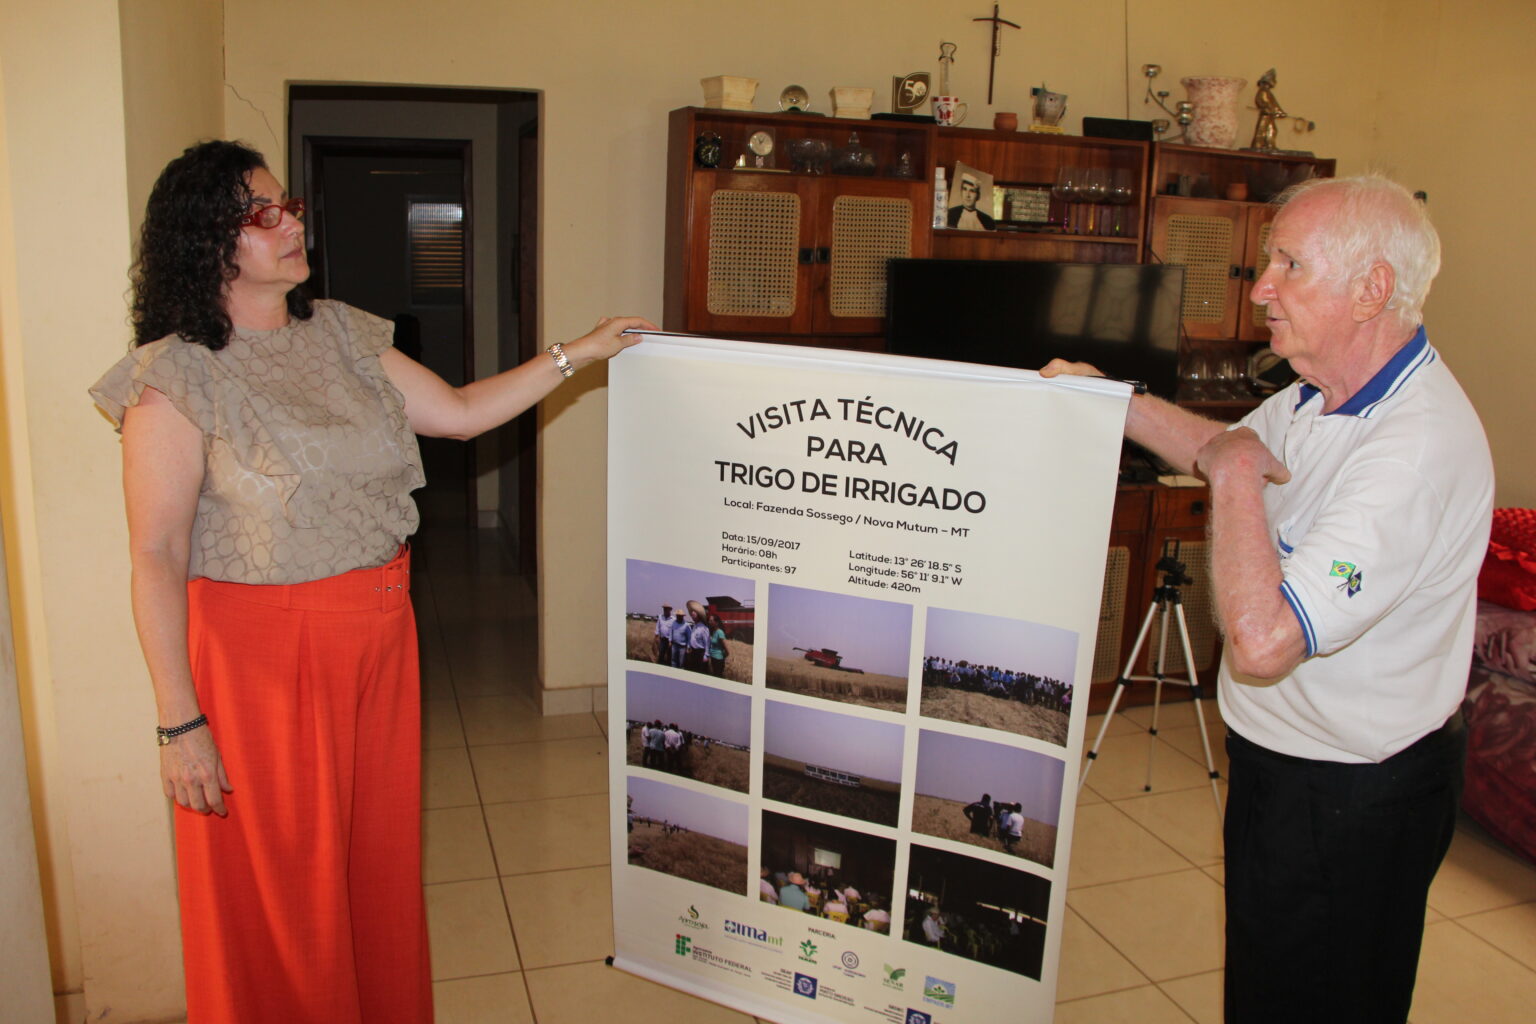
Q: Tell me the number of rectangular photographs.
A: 10